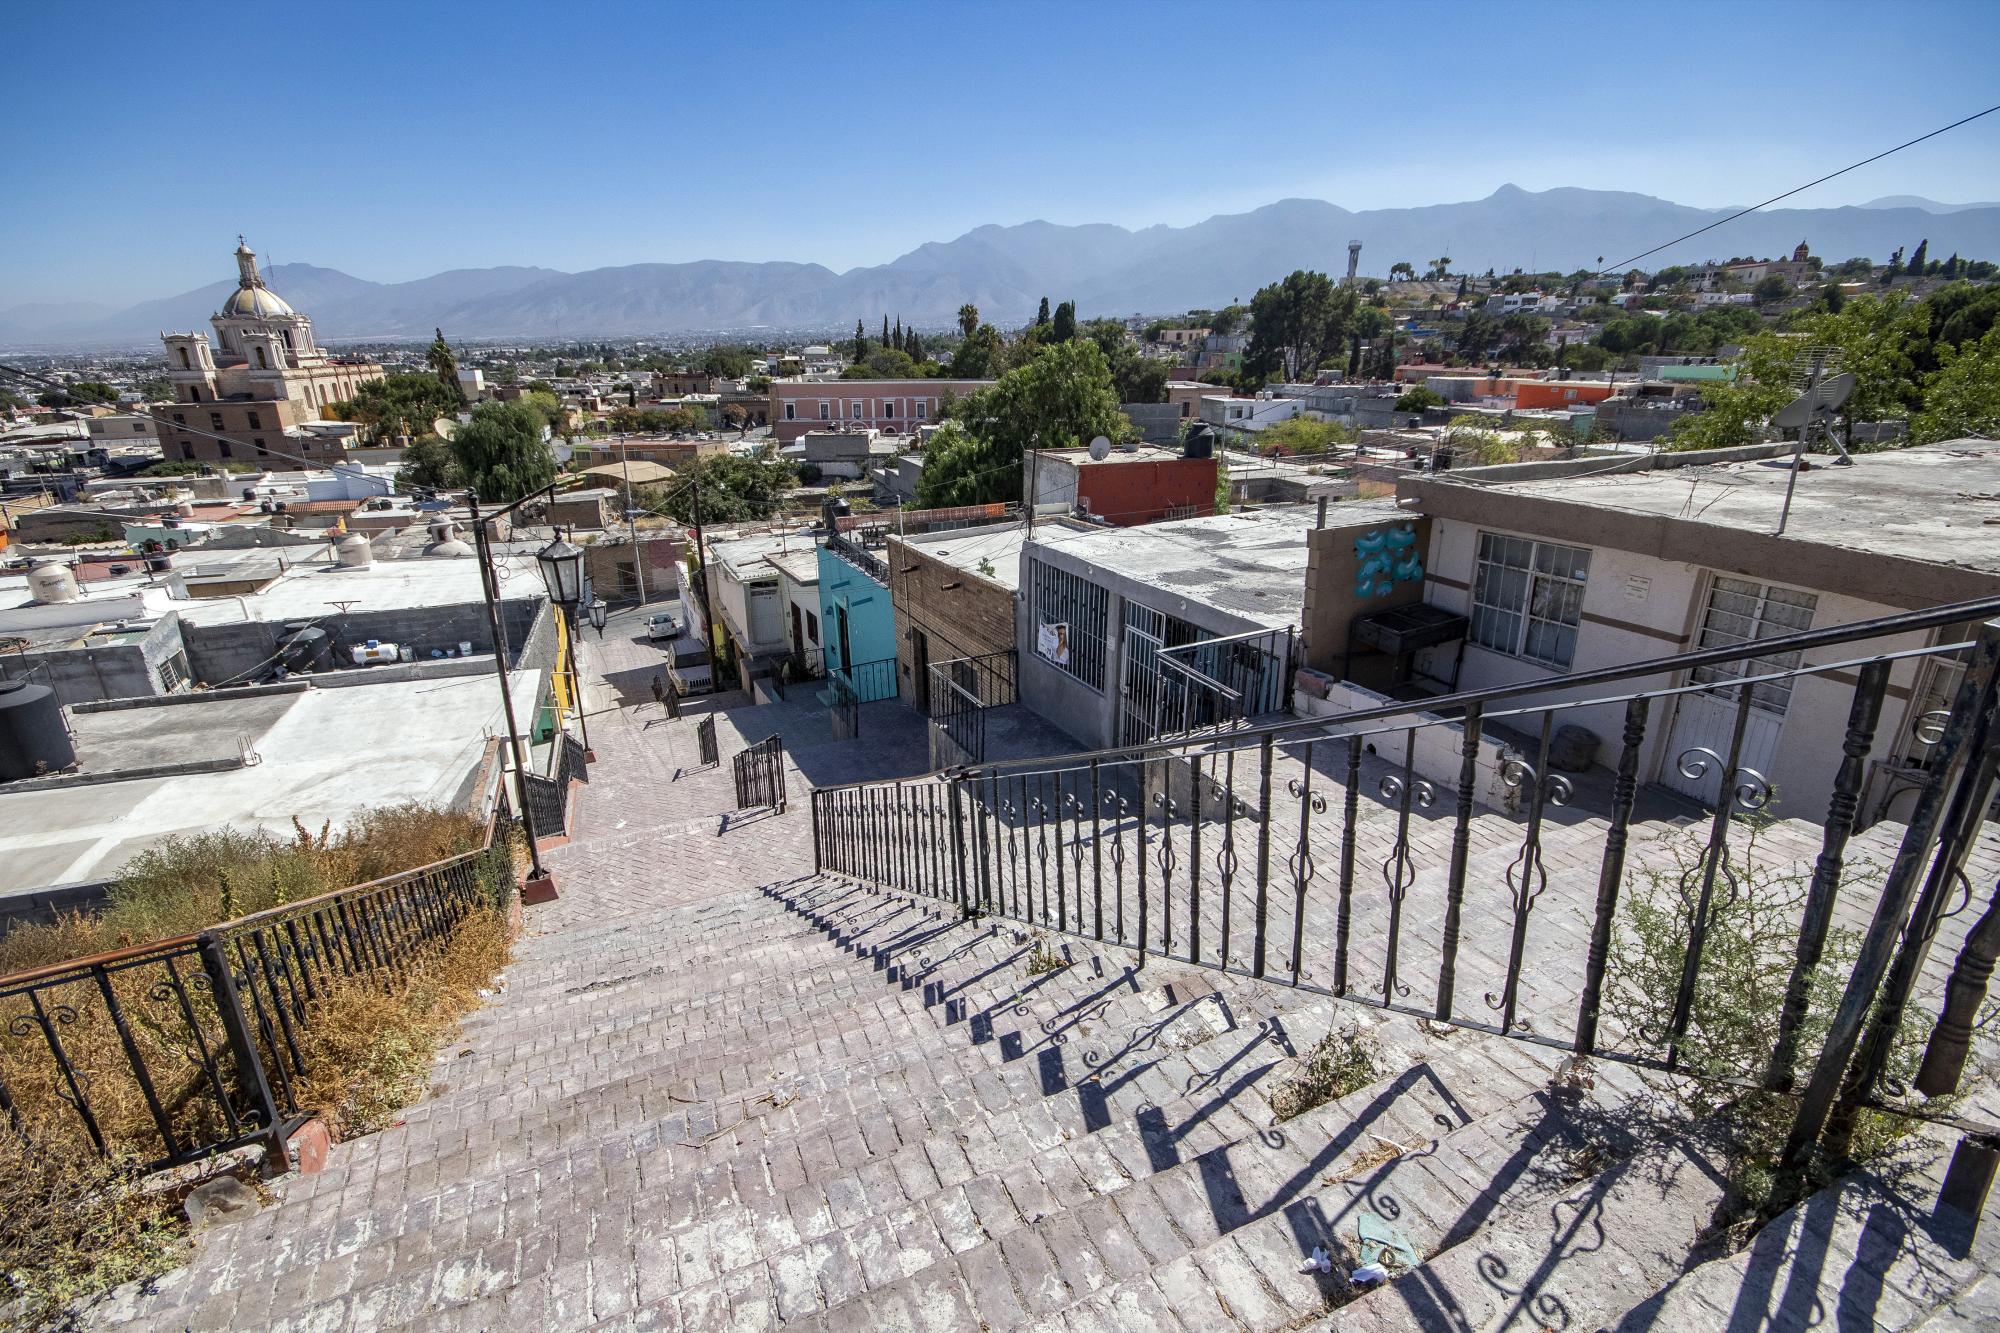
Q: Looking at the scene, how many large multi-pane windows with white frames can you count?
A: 2